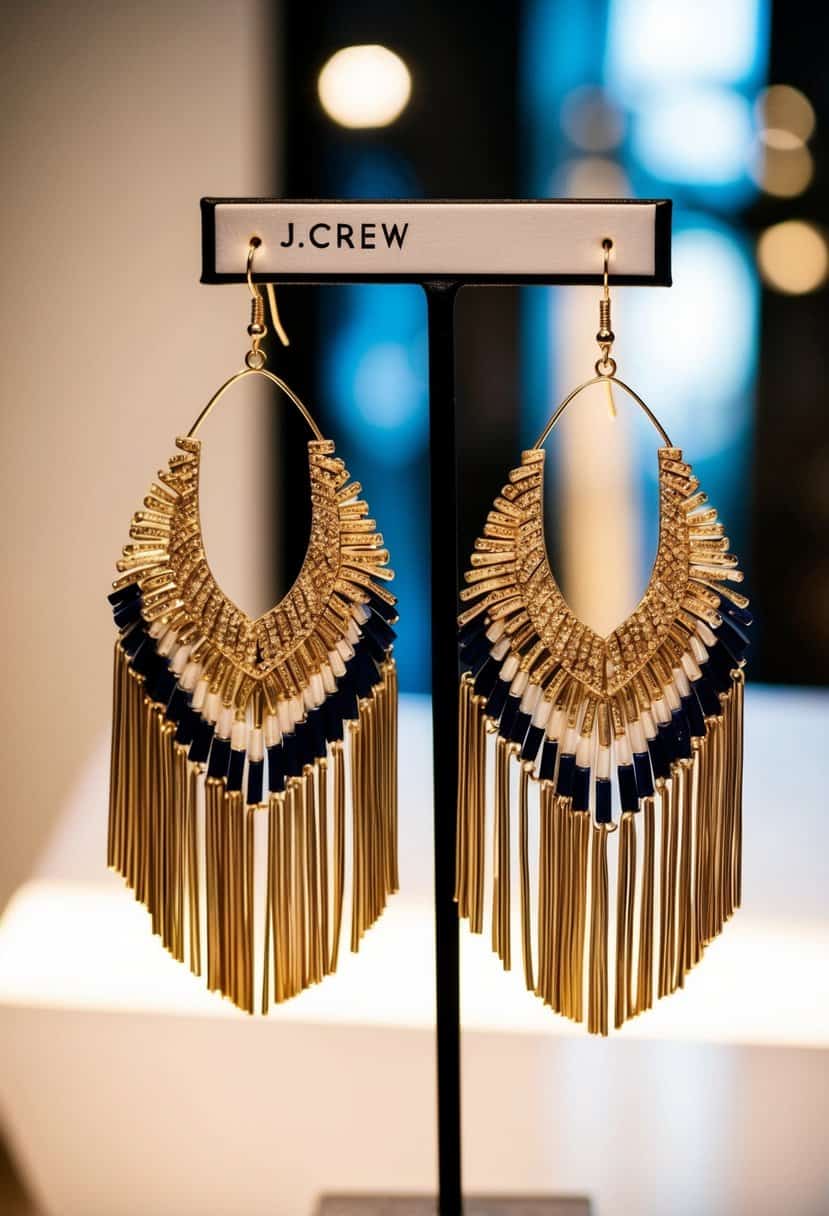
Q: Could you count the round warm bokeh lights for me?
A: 4